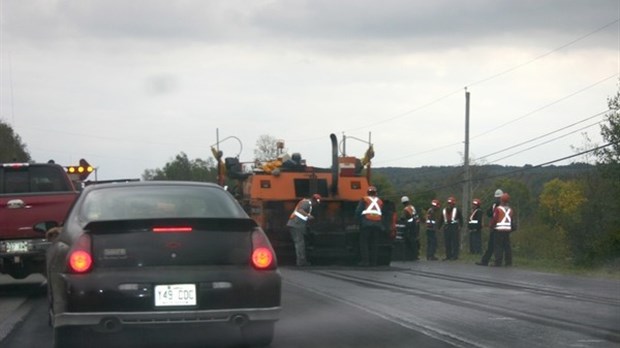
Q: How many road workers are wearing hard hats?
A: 8